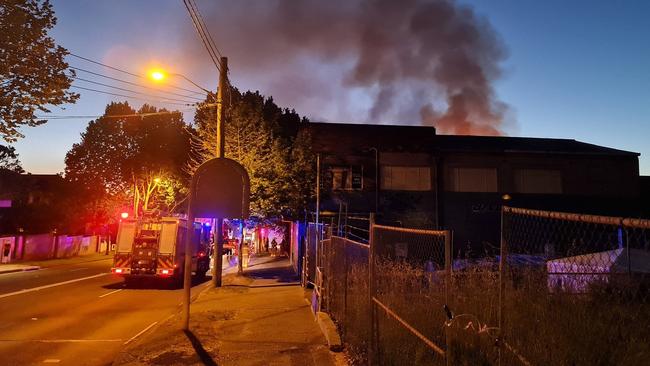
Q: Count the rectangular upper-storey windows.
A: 4